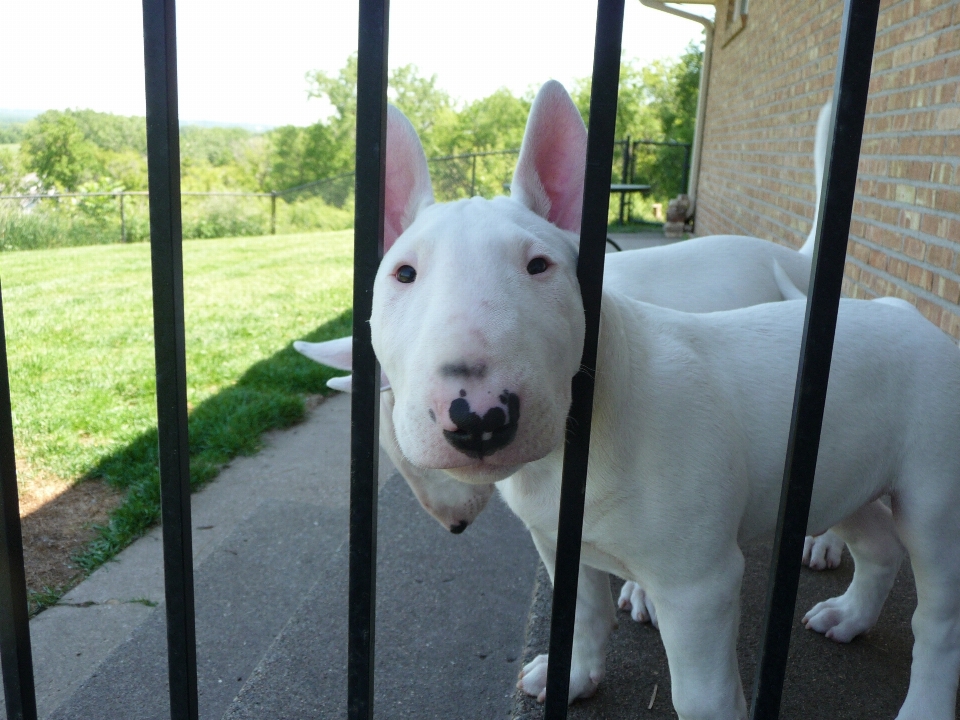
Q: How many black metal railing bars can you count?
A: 5